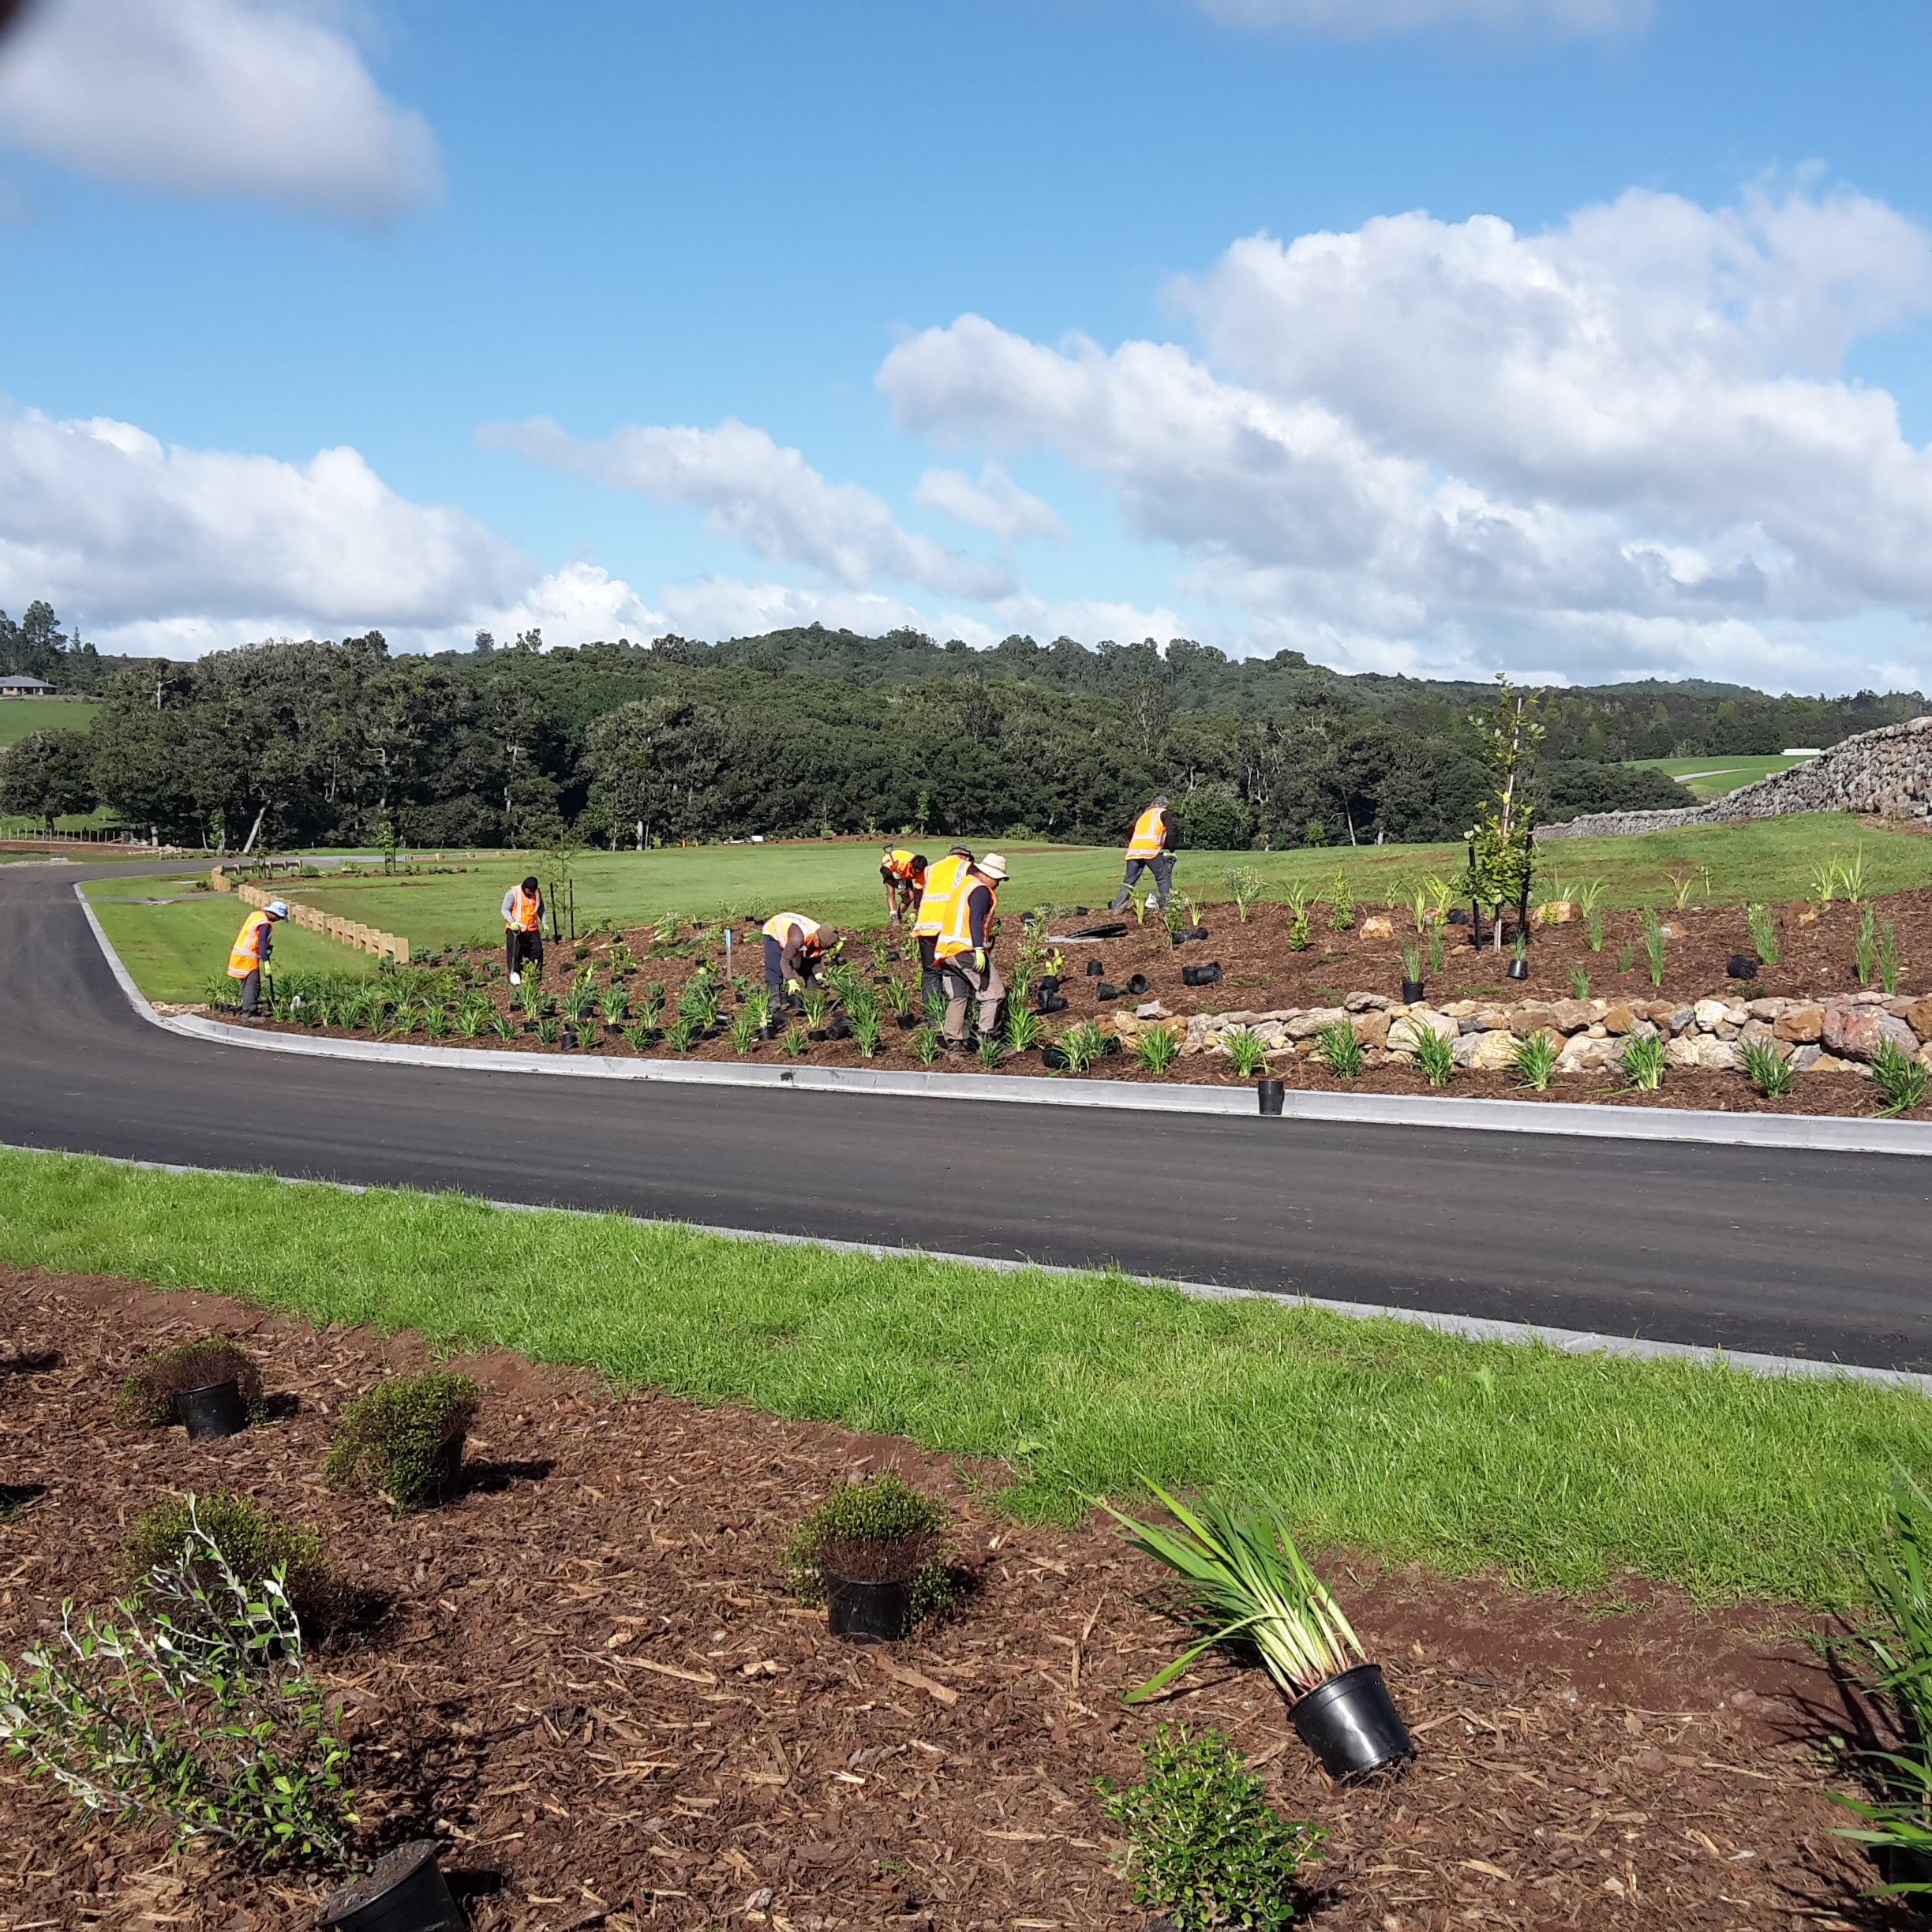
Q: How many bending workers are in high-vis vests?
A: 2